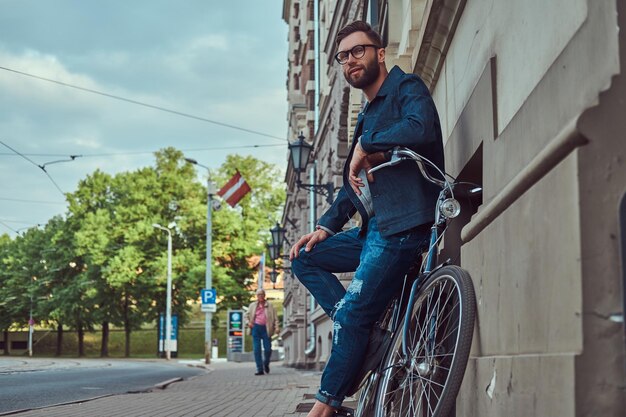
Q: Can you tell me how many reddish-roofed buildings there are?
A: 1